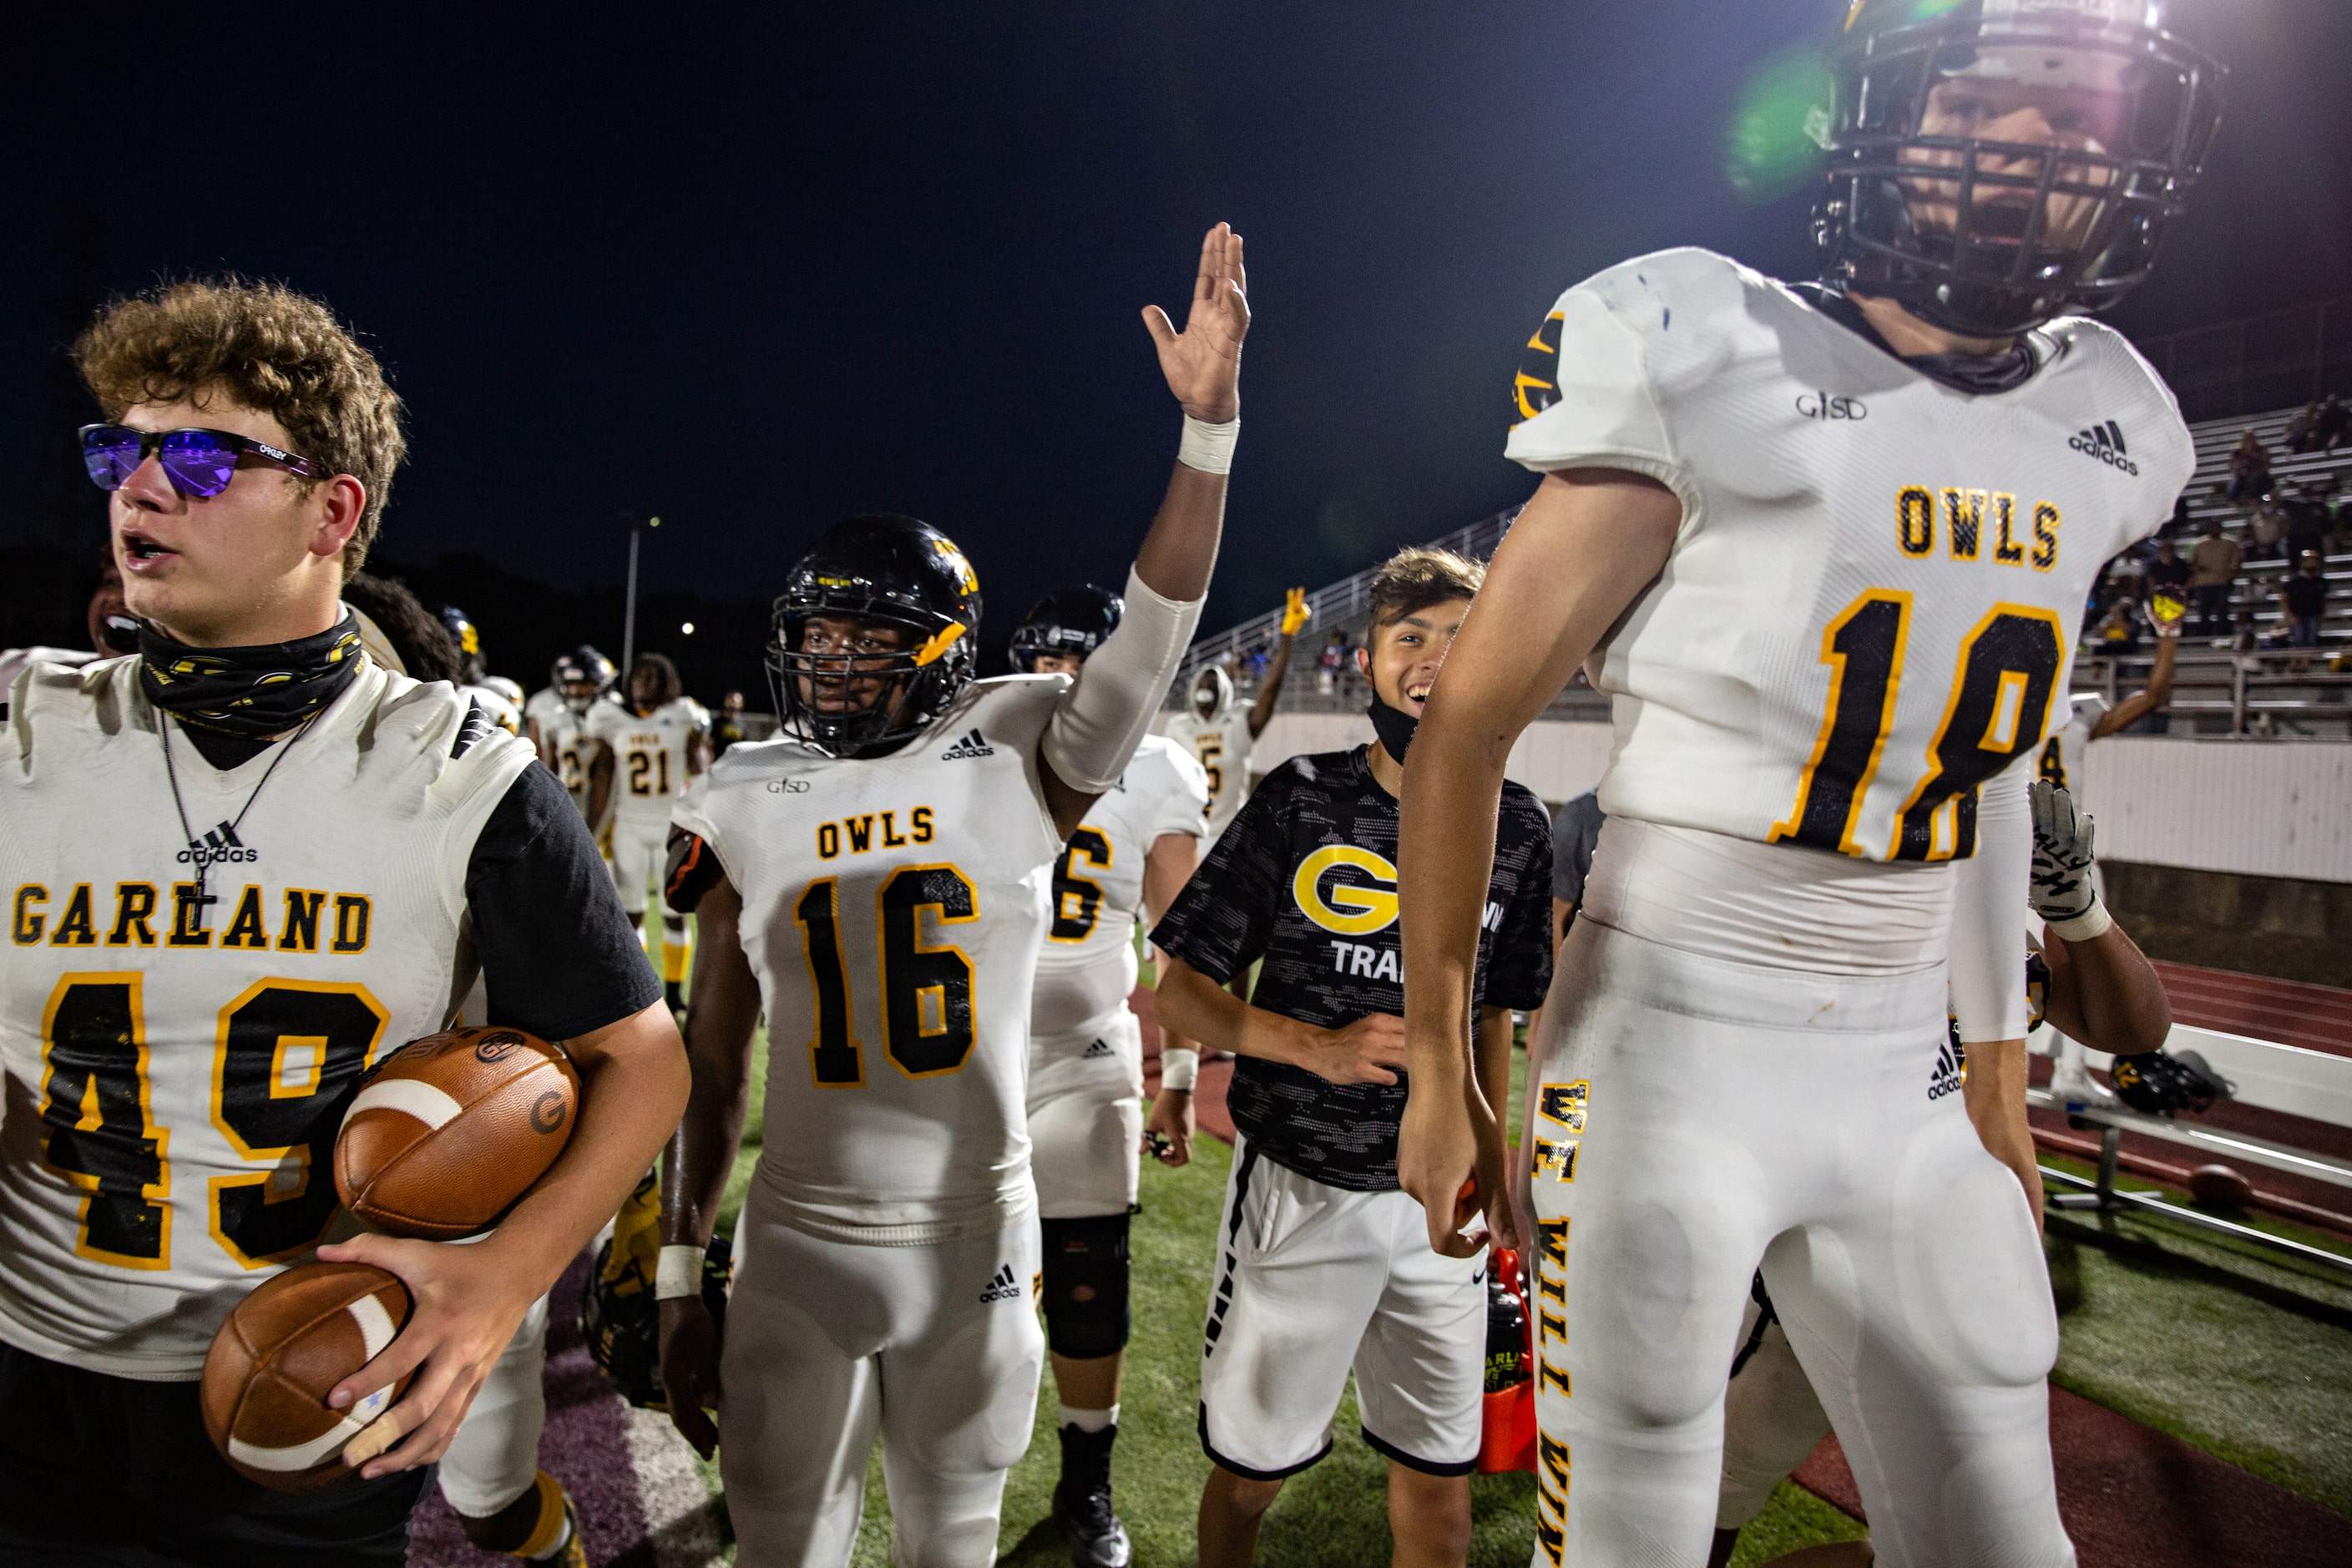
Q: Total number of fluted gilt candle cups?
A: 0